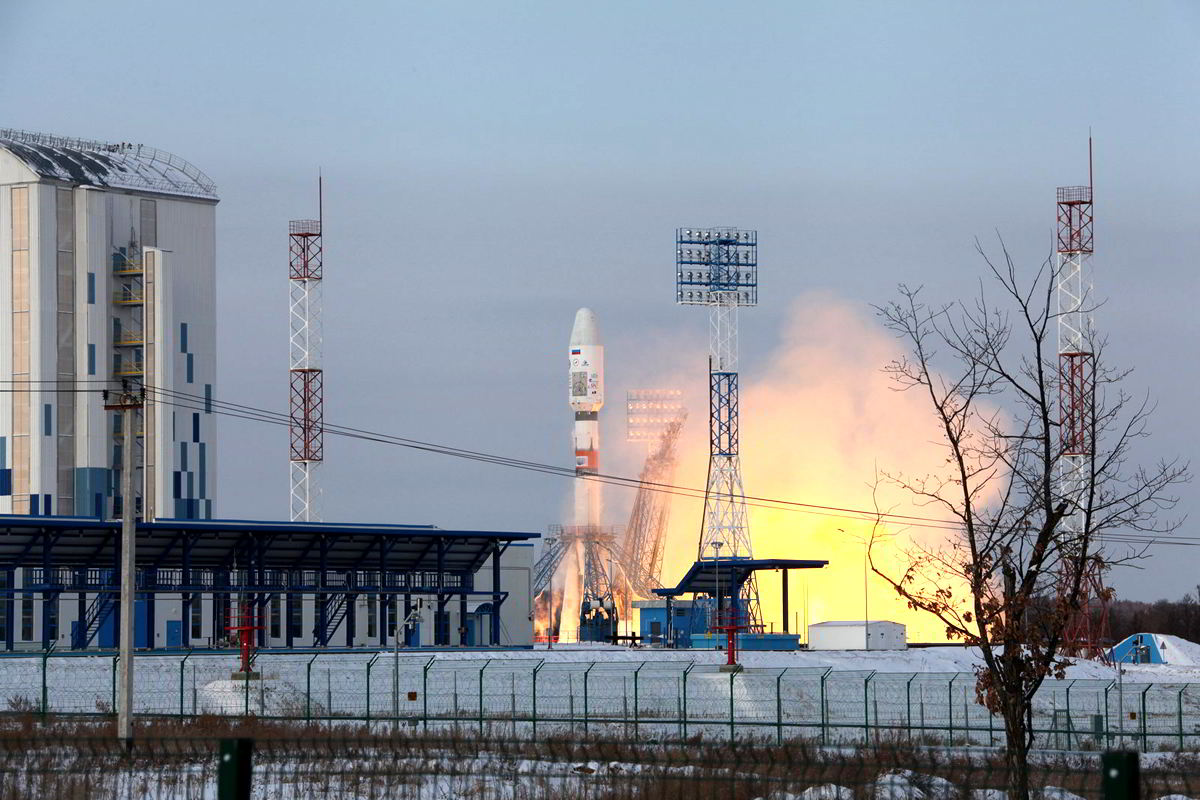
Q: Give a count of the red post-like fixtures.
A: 2